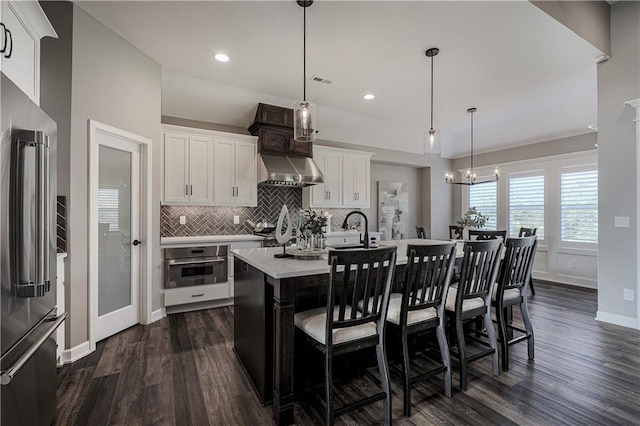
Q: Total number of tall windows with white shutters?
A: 3